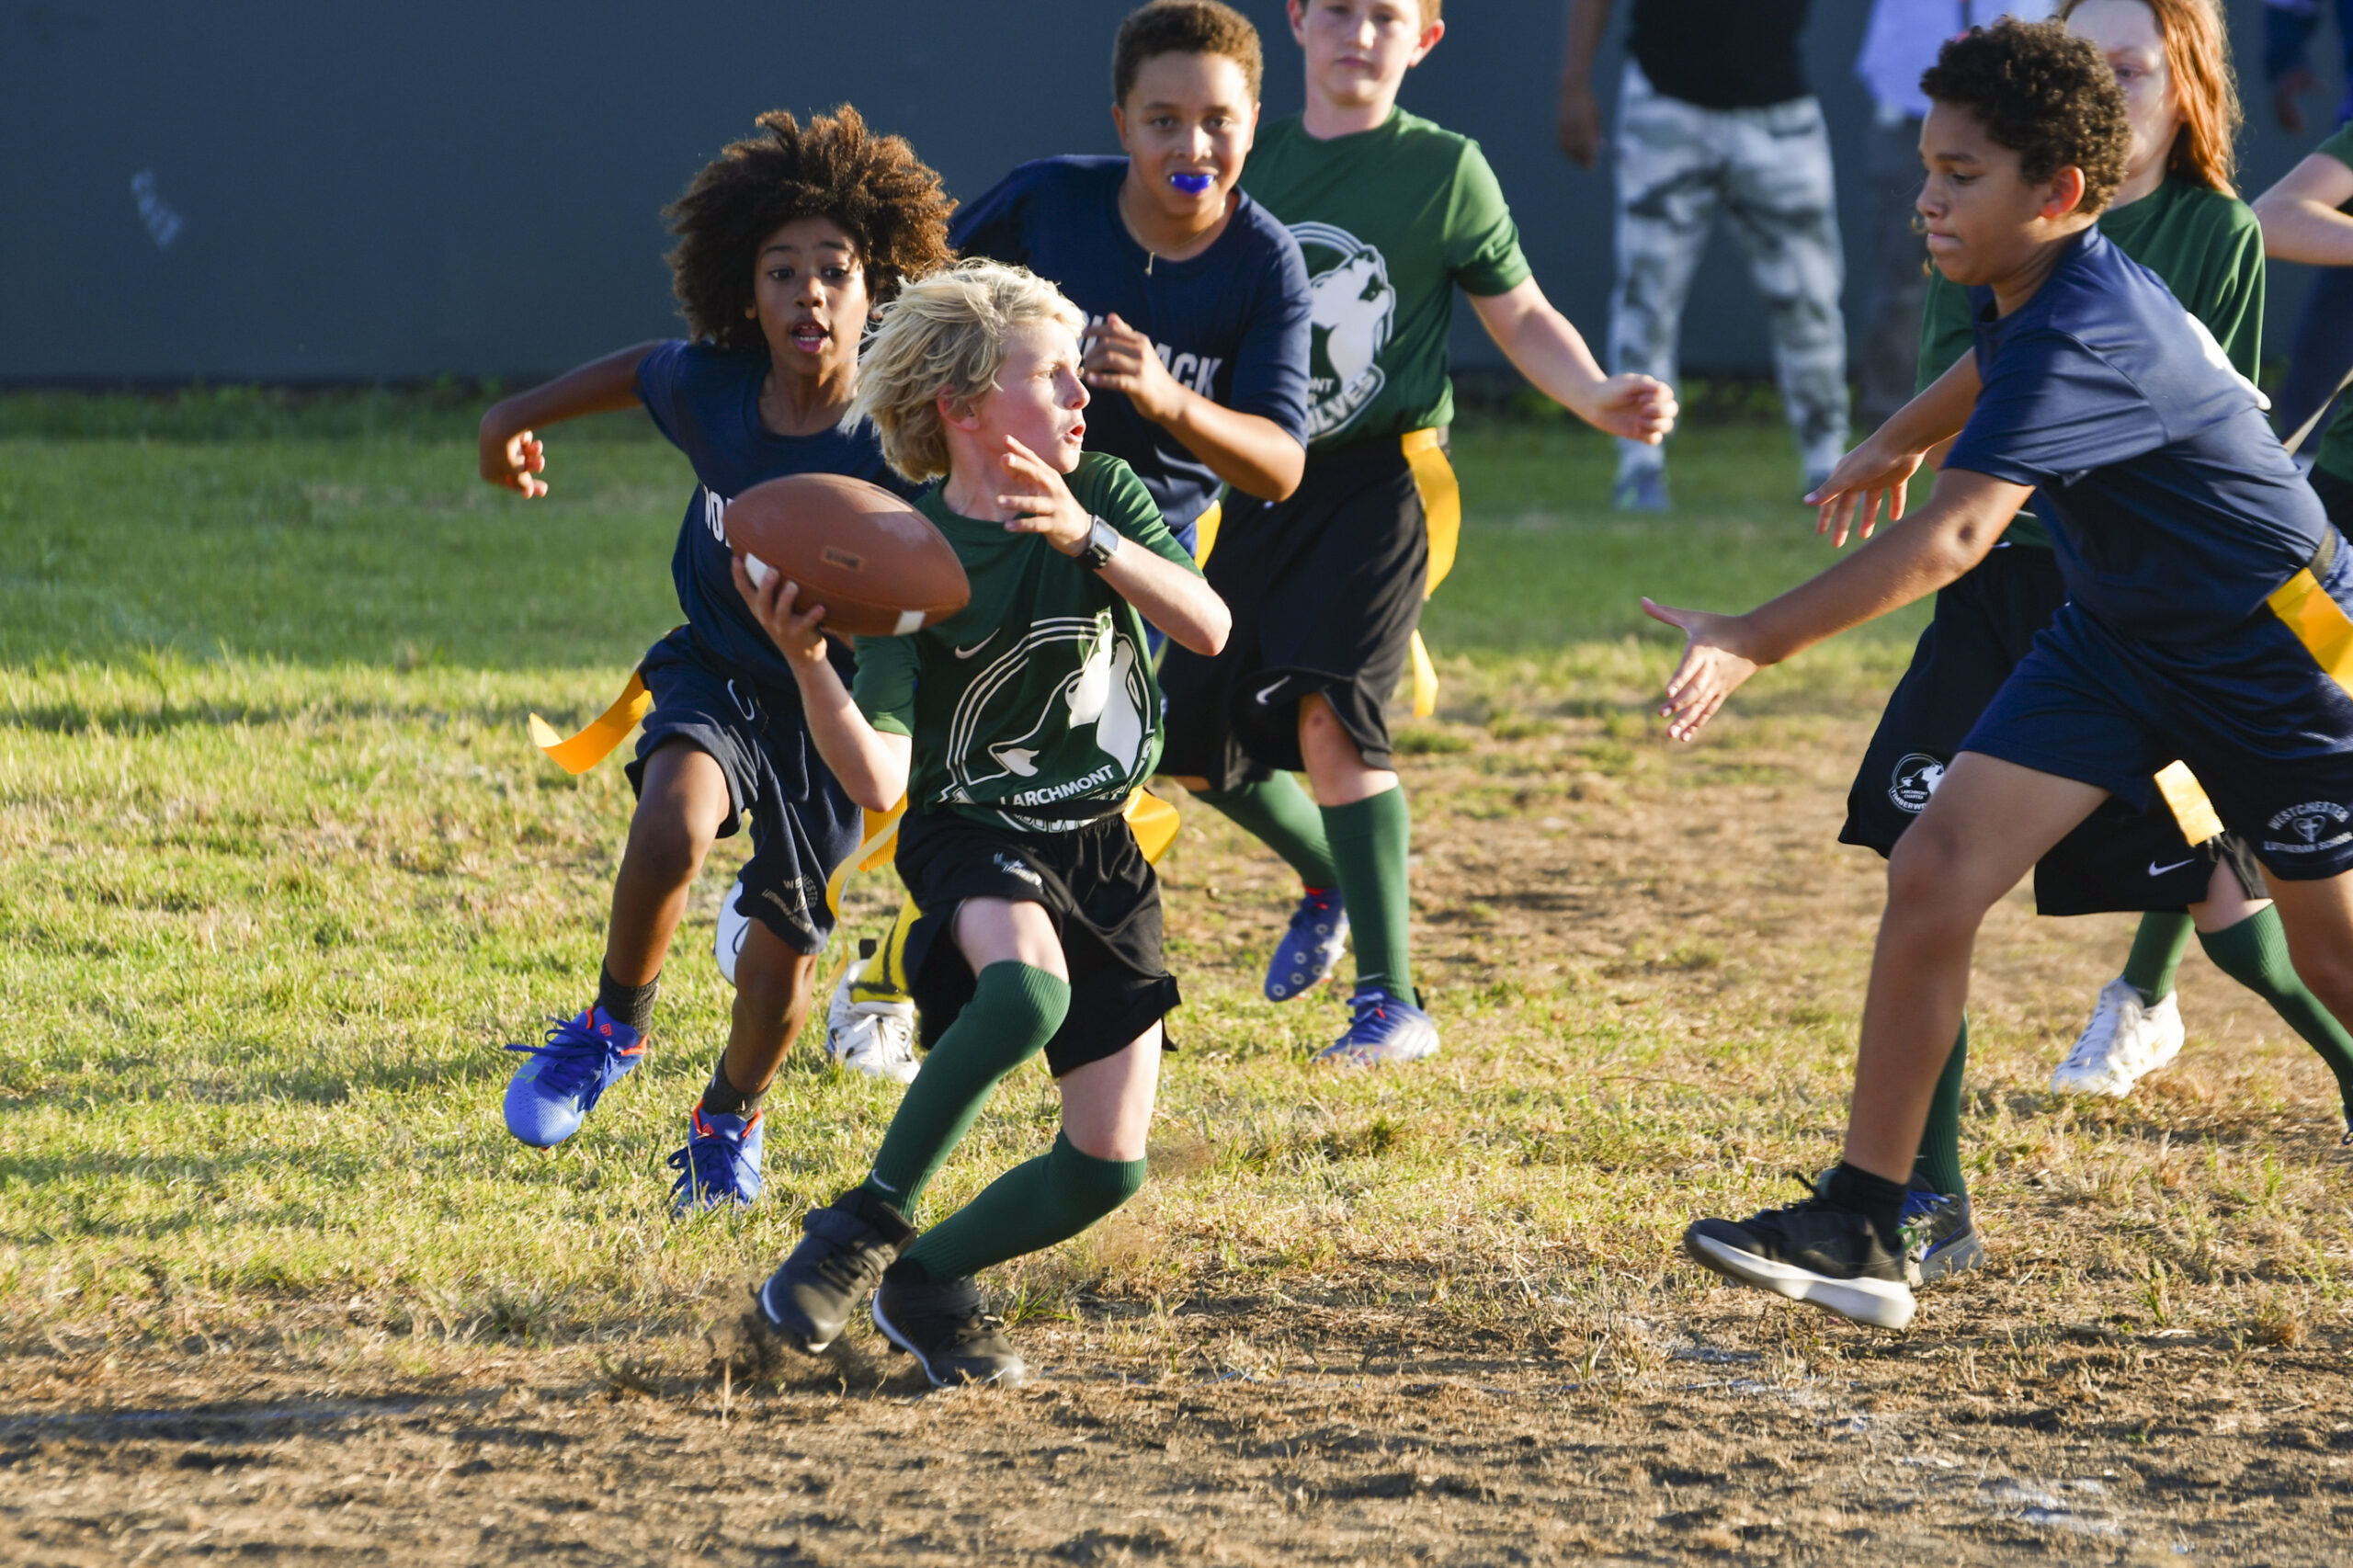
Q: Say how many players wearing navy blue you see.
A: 3